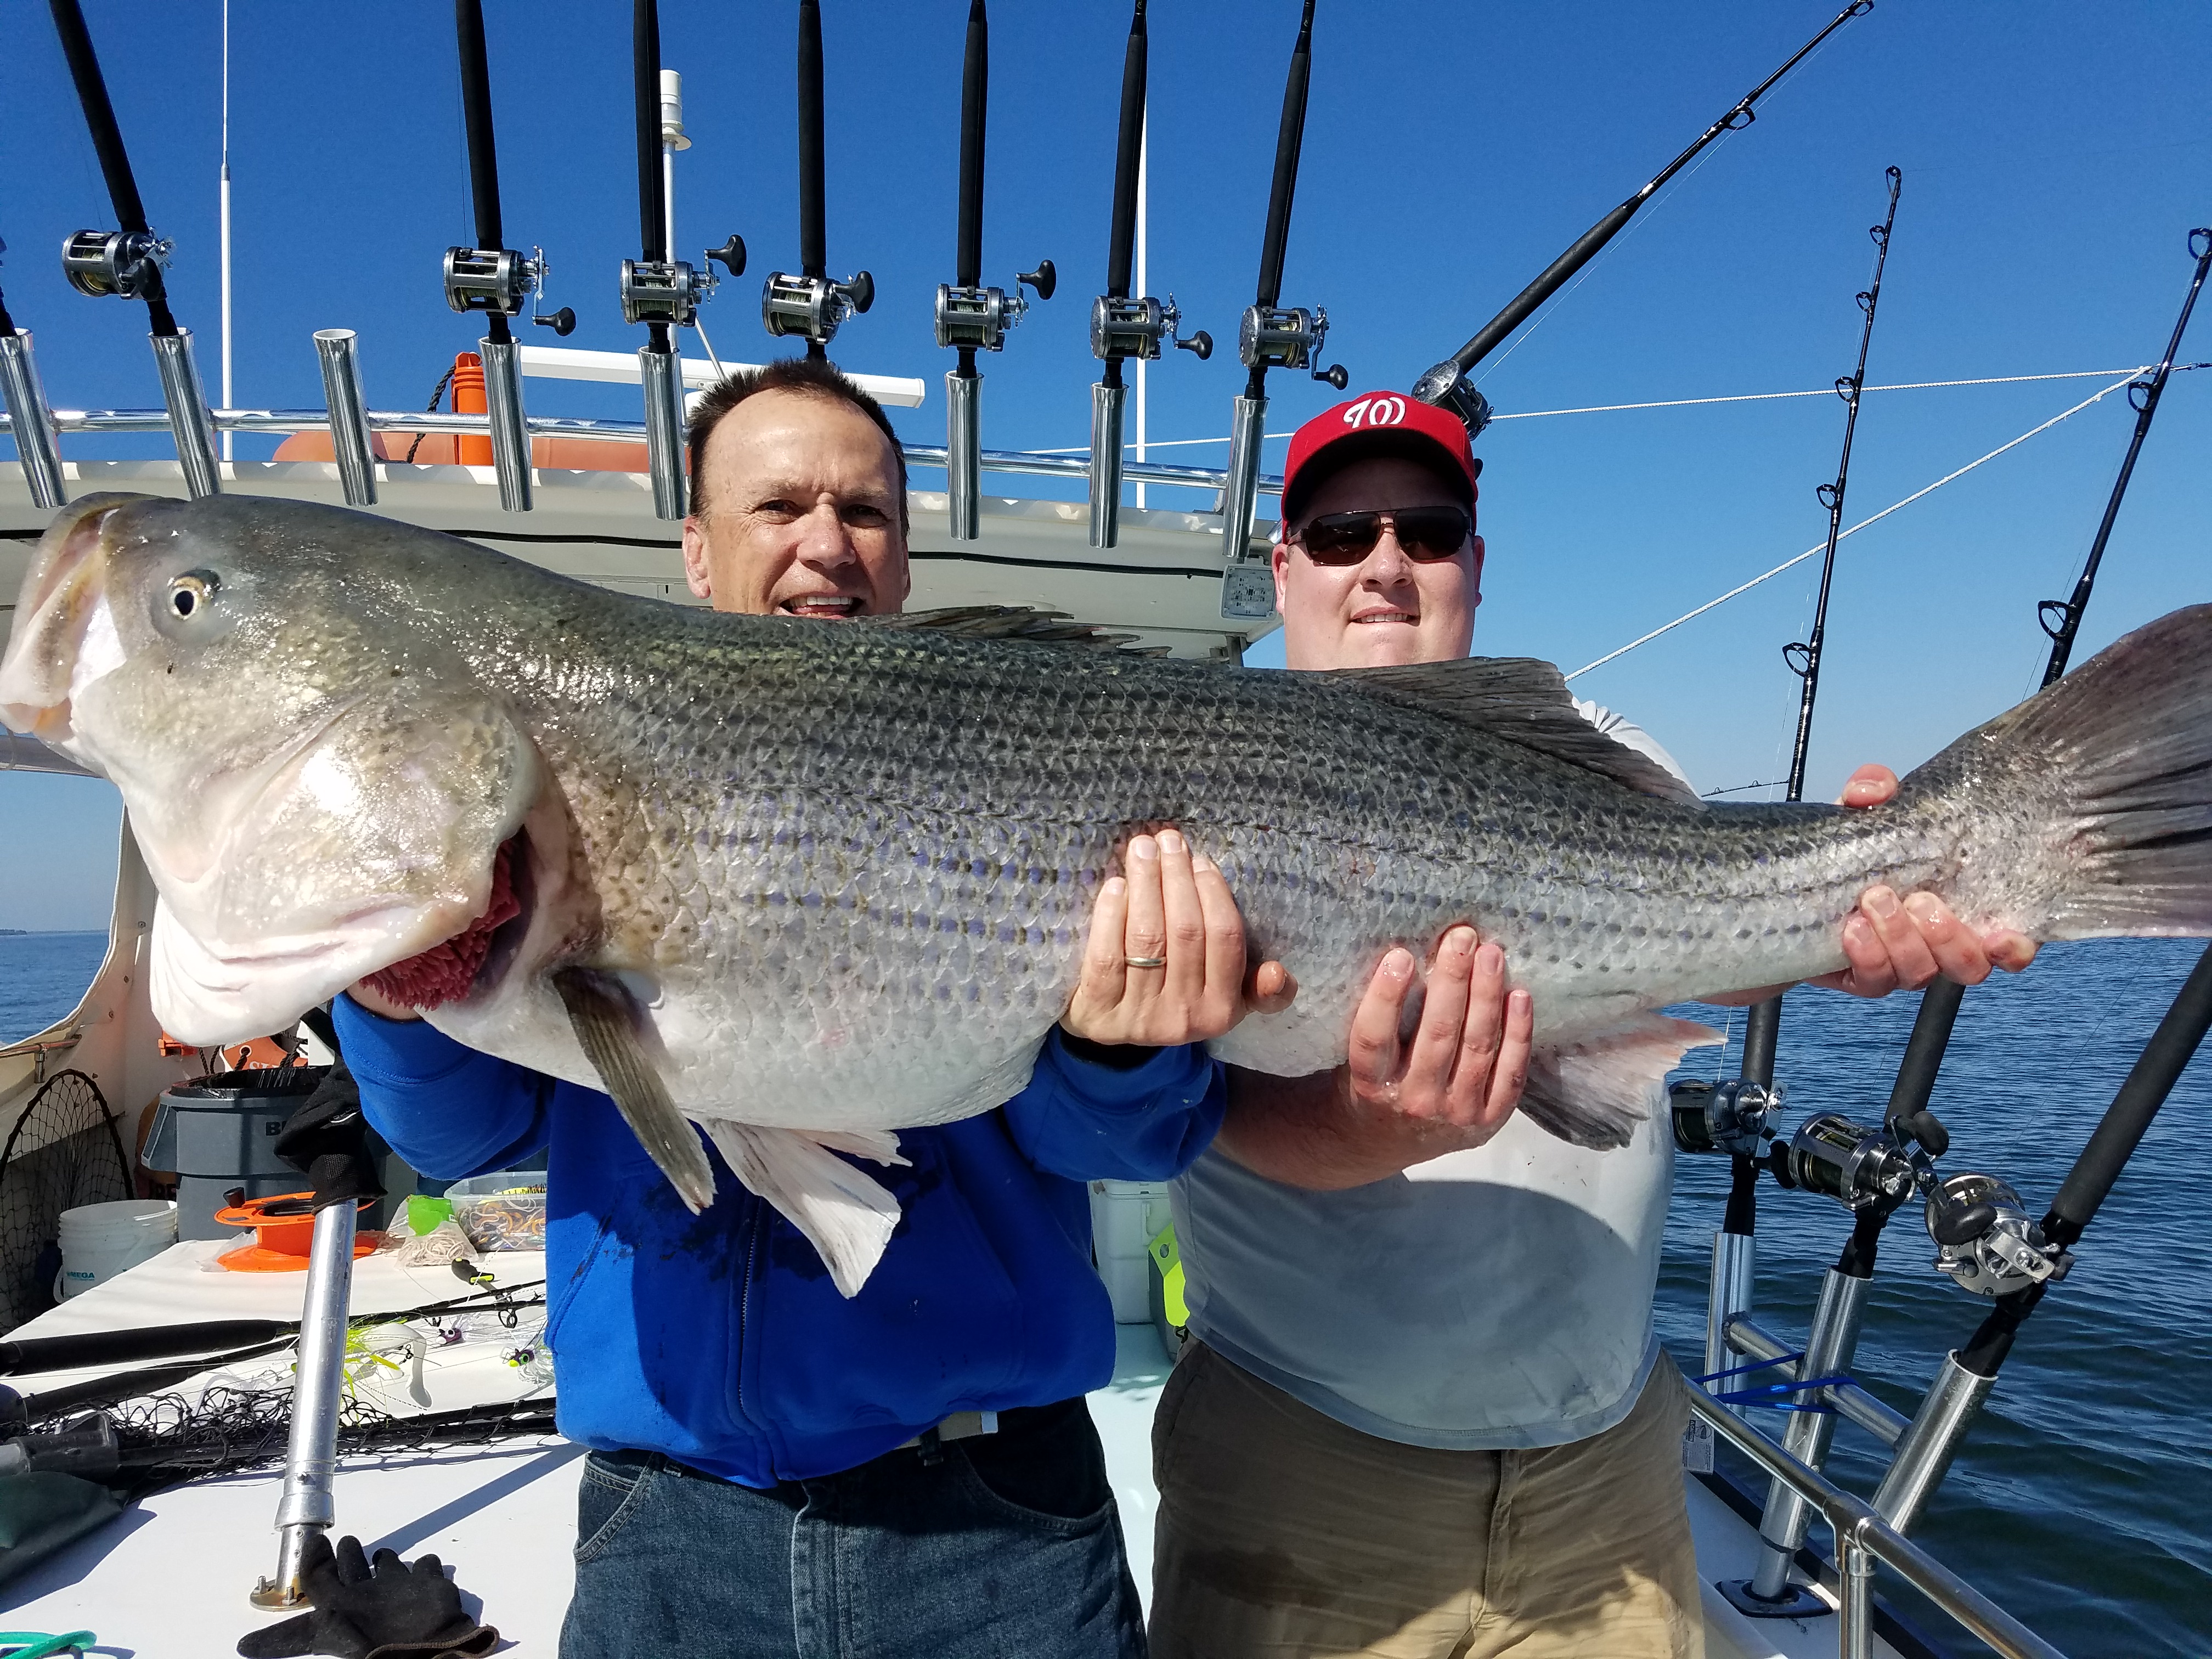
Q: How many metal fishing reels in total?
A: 11